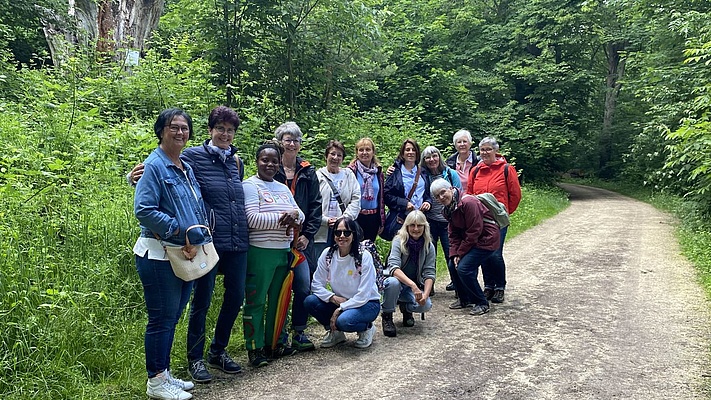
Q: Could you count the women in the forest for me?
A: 13